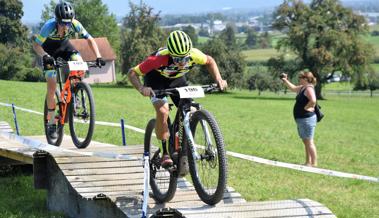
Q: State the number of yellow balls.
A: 0